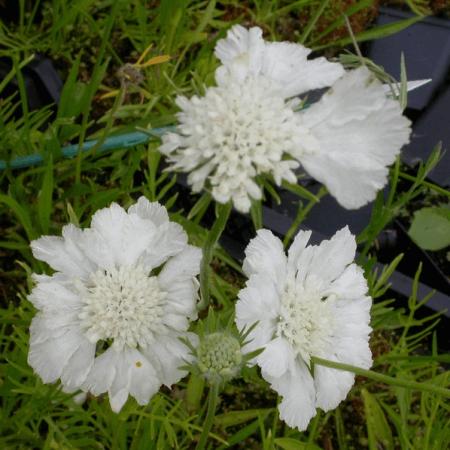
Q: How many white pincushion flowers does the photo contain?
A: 3